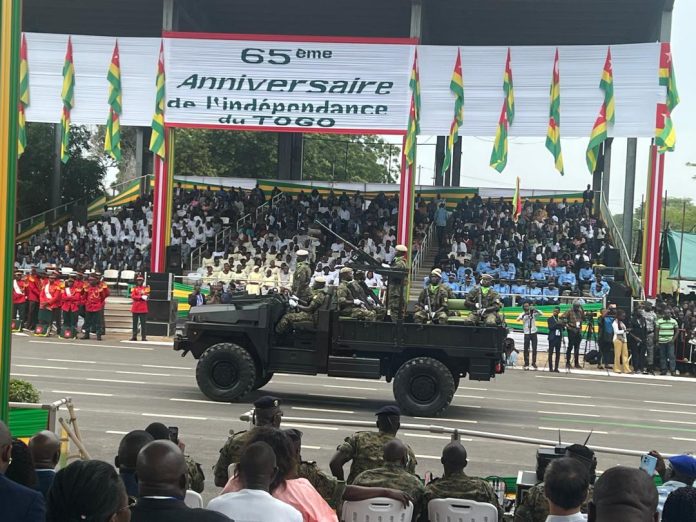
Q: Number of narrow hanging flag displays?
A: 10